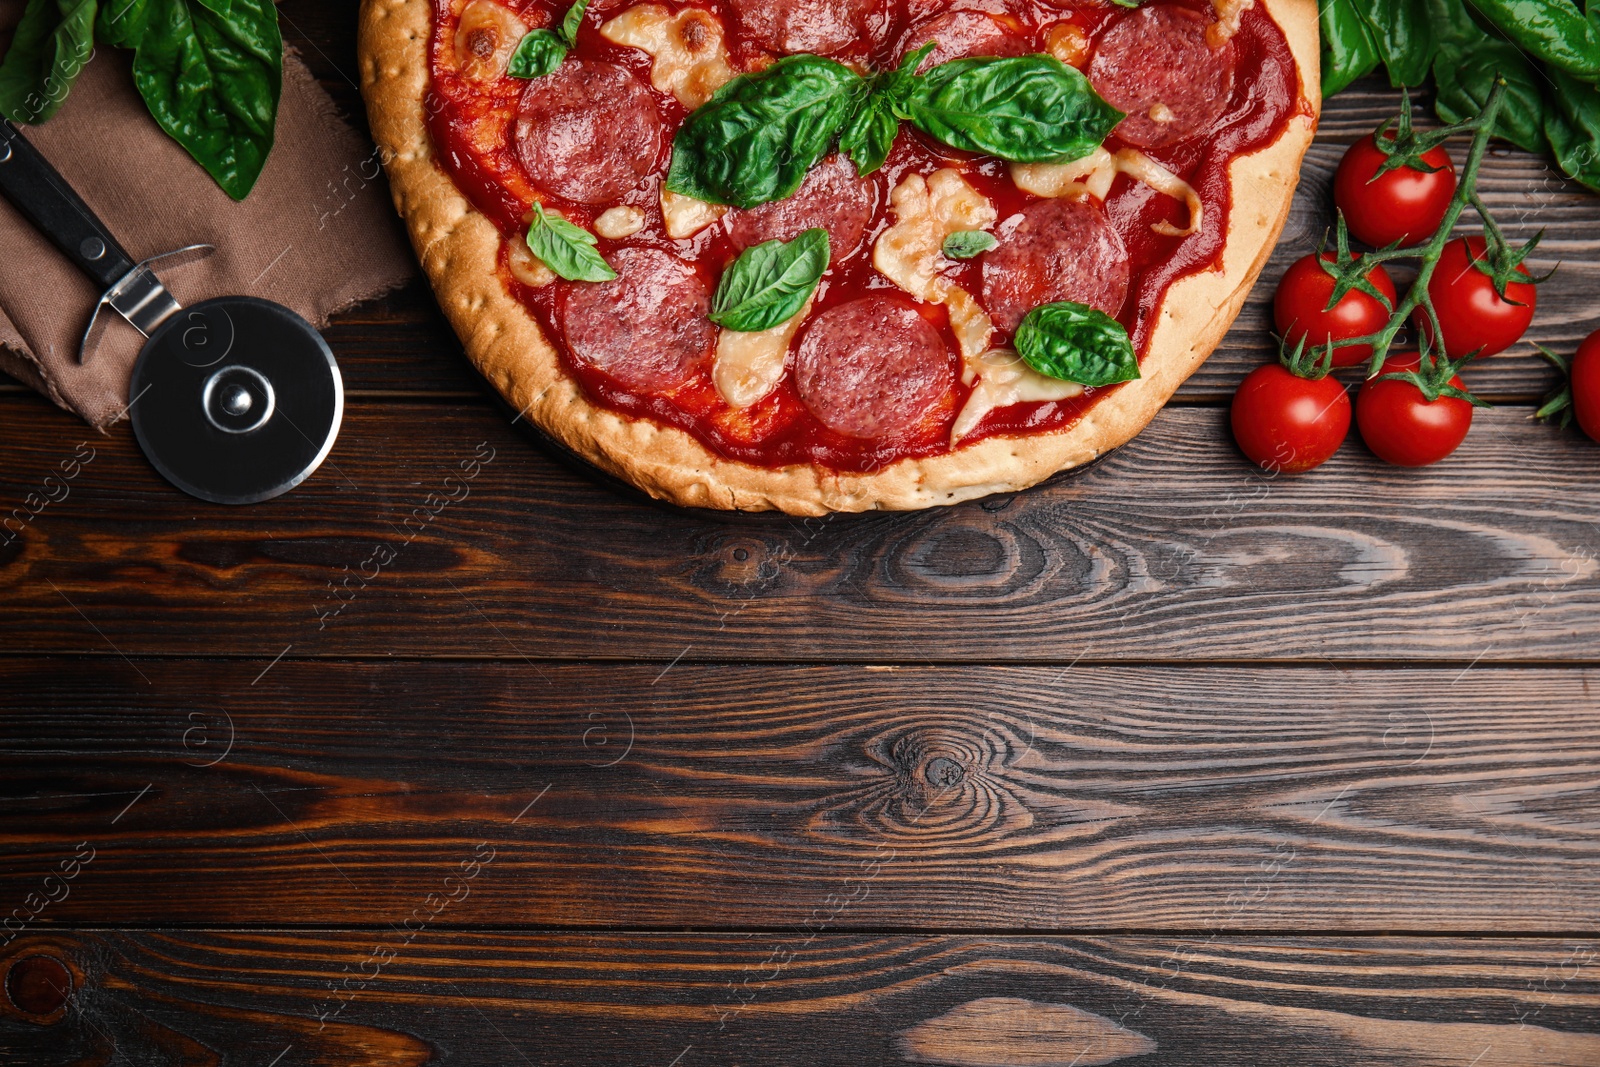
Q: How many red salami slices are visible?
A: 8